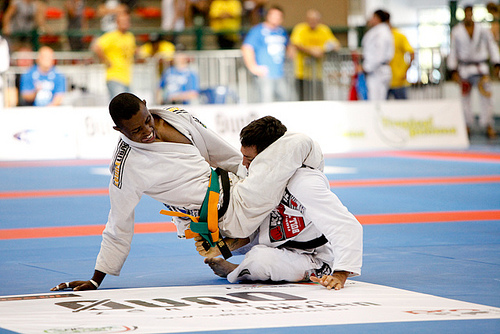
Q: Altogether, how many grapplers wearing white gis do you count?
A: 2